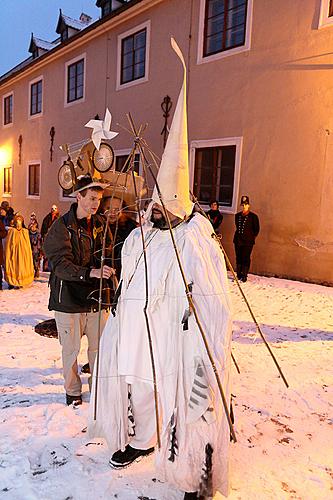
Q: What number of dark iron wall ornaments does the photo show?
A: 3